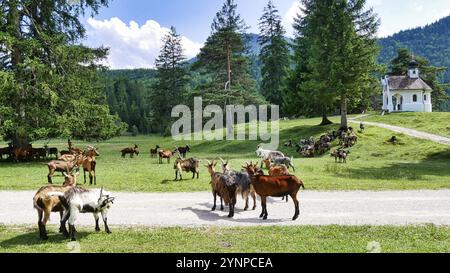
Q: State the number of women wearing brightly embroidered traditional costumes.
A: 0